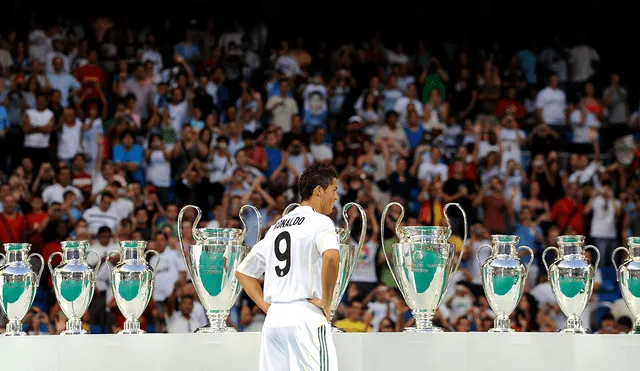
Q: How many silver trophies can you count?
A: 9